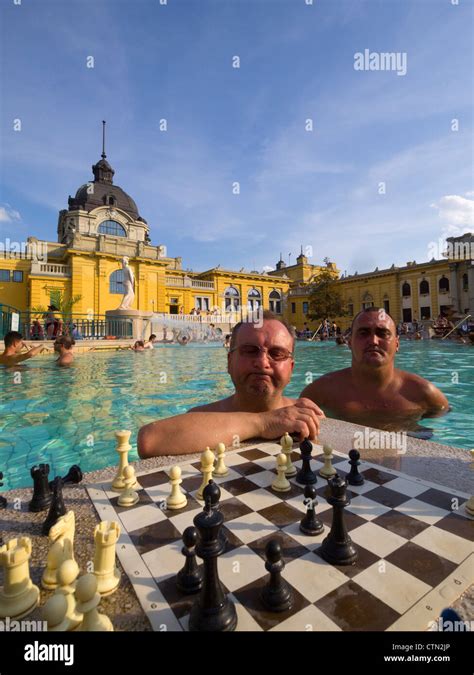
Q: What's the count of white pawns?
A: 8